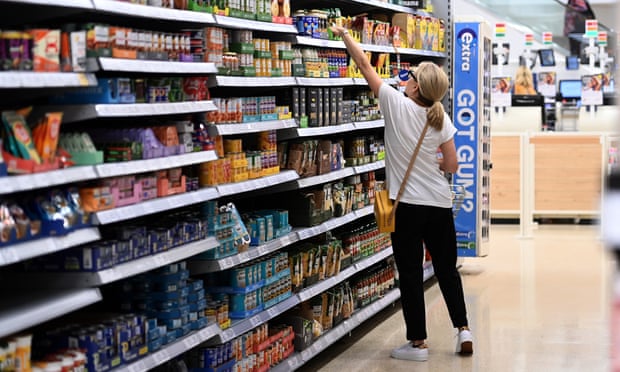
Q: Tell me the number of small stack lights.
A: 5